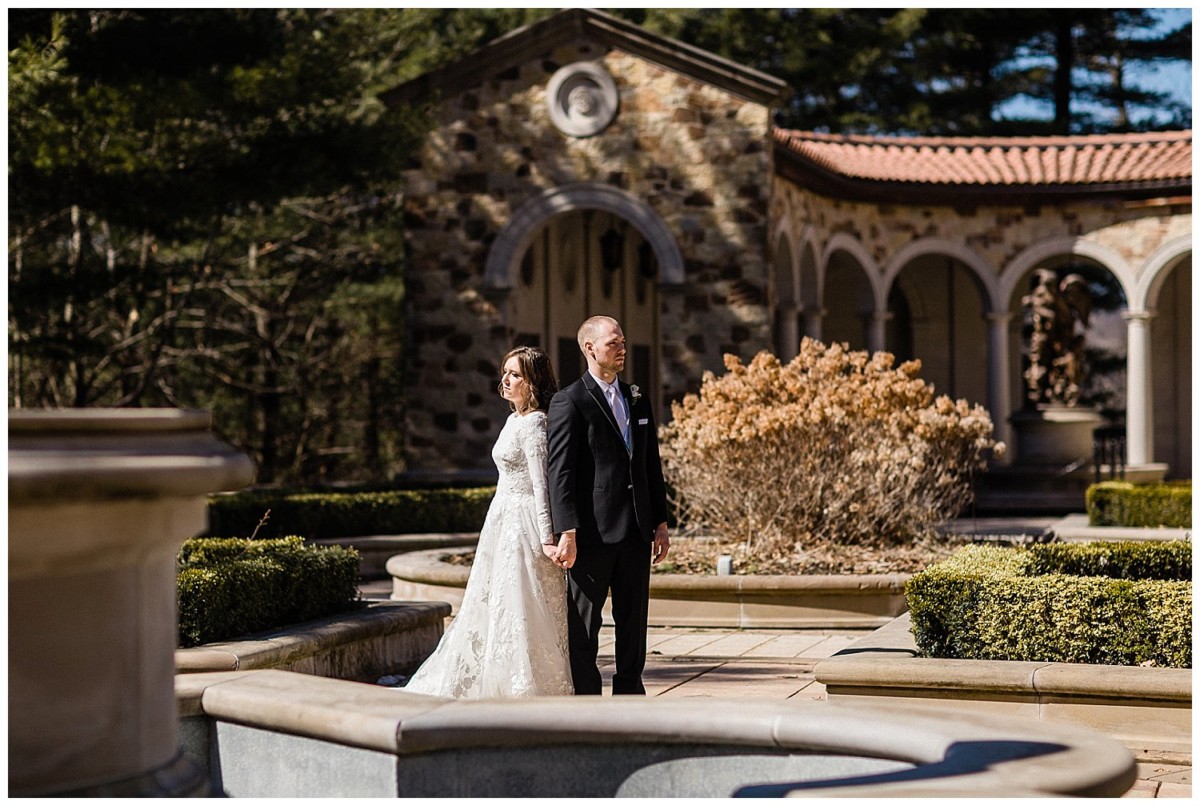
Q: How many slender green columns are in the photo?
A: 0